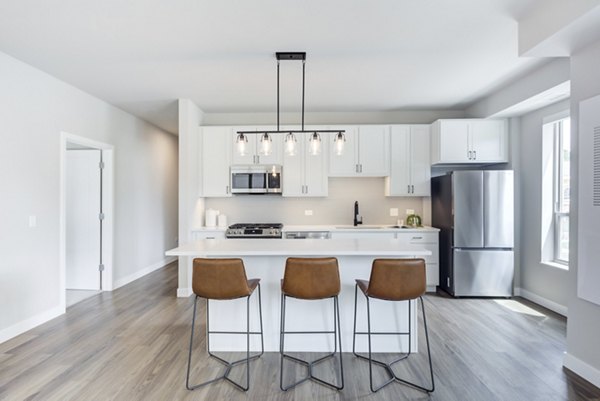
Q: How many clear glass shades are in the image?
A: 5